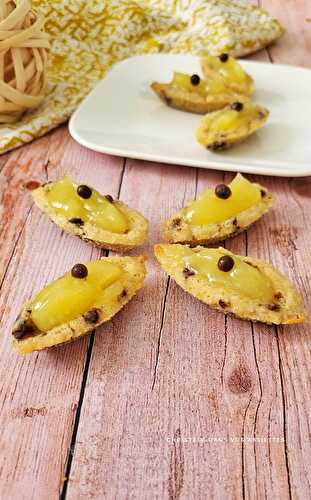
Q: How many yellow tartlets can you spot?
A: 7